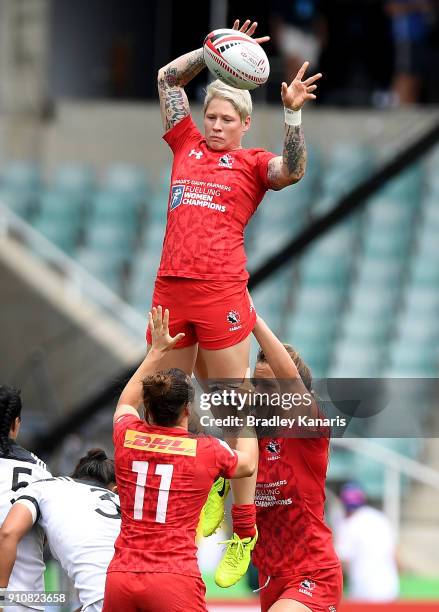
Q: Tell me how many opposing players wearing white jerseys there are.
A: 2